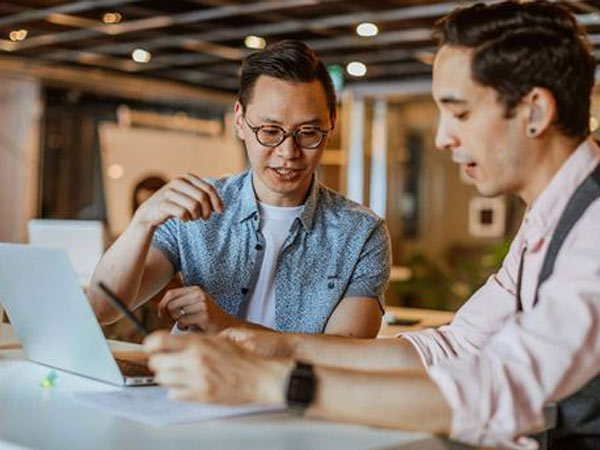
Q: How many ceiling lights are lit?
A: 6